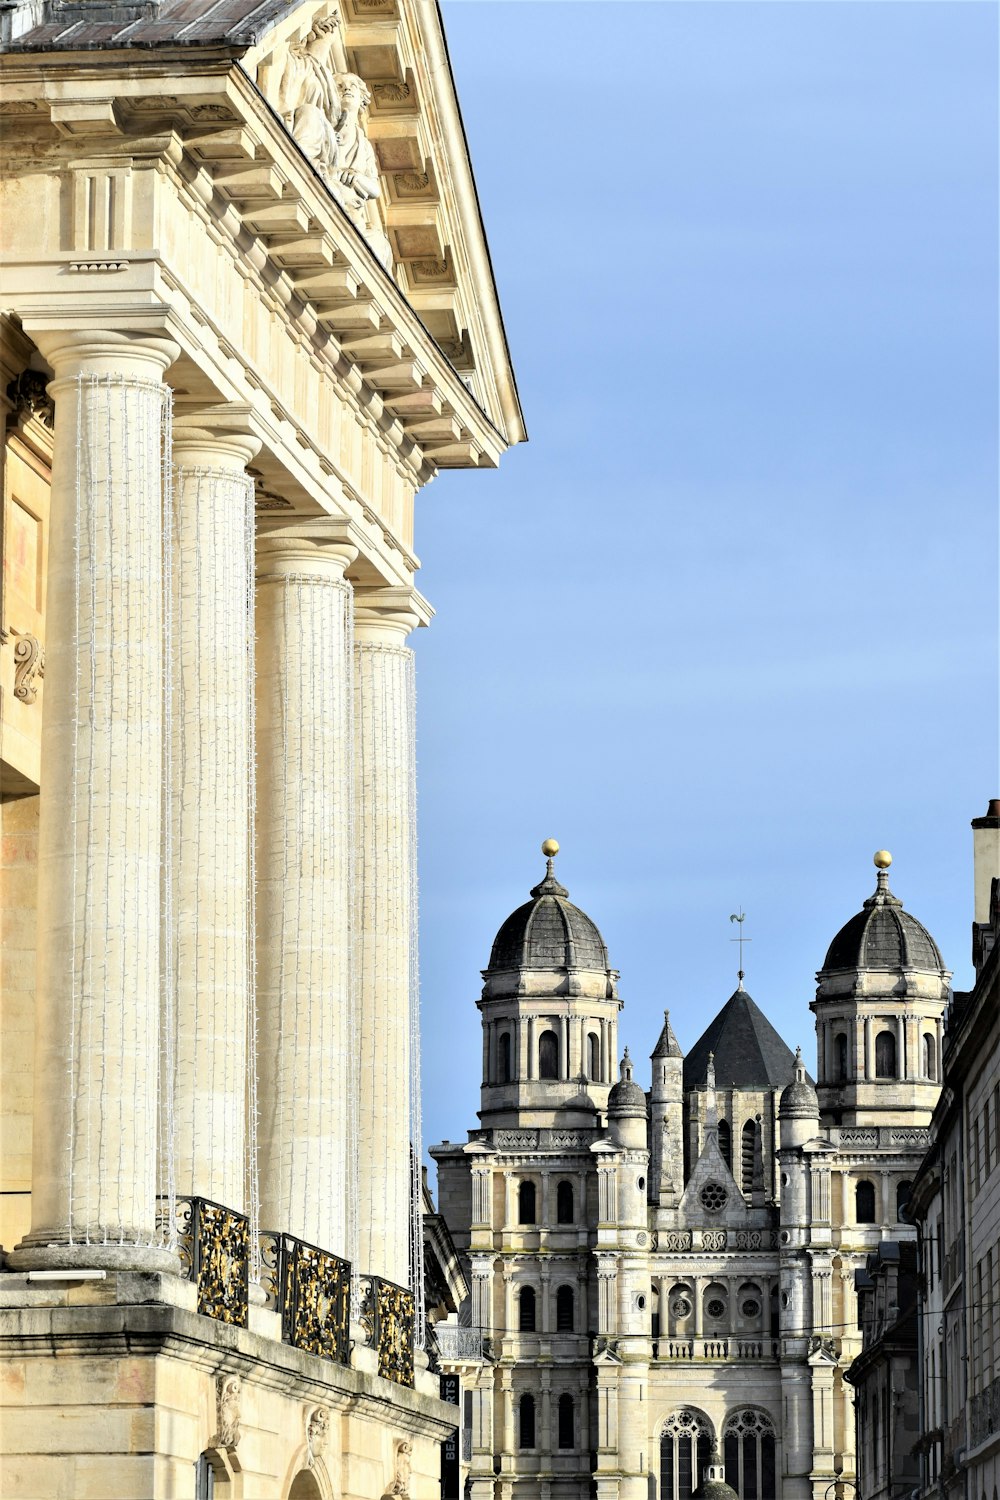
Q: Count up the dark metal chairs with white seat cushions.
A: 0